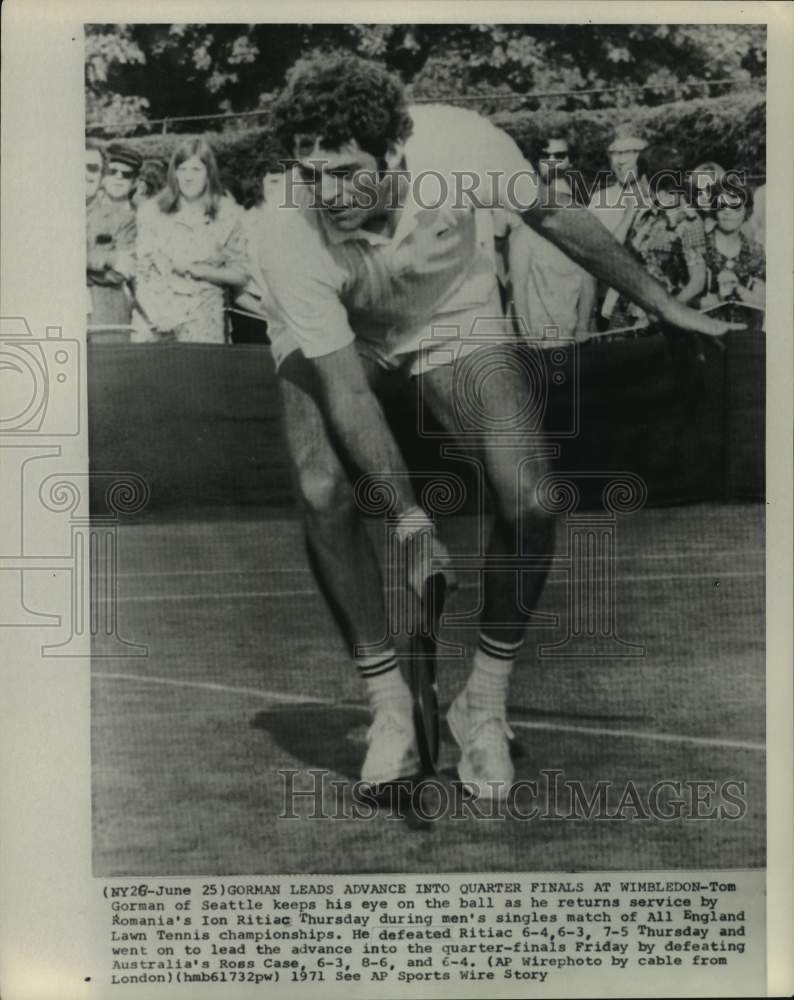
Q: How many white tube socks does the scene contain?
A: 2